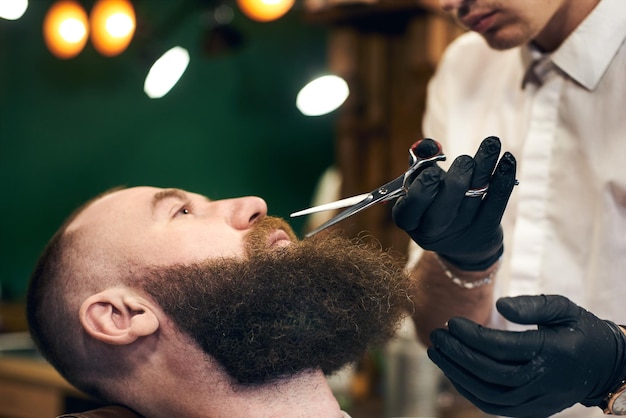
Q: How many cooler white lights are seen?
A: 3